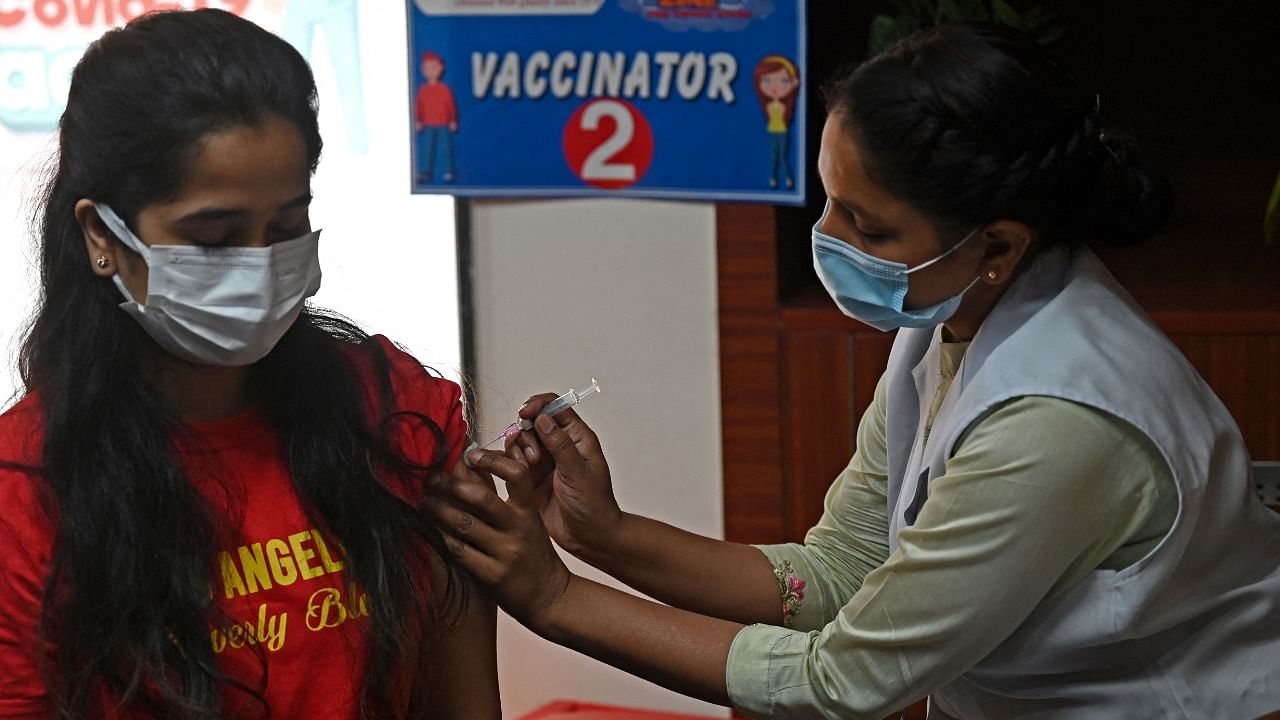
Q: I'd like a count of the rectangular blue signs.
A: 1